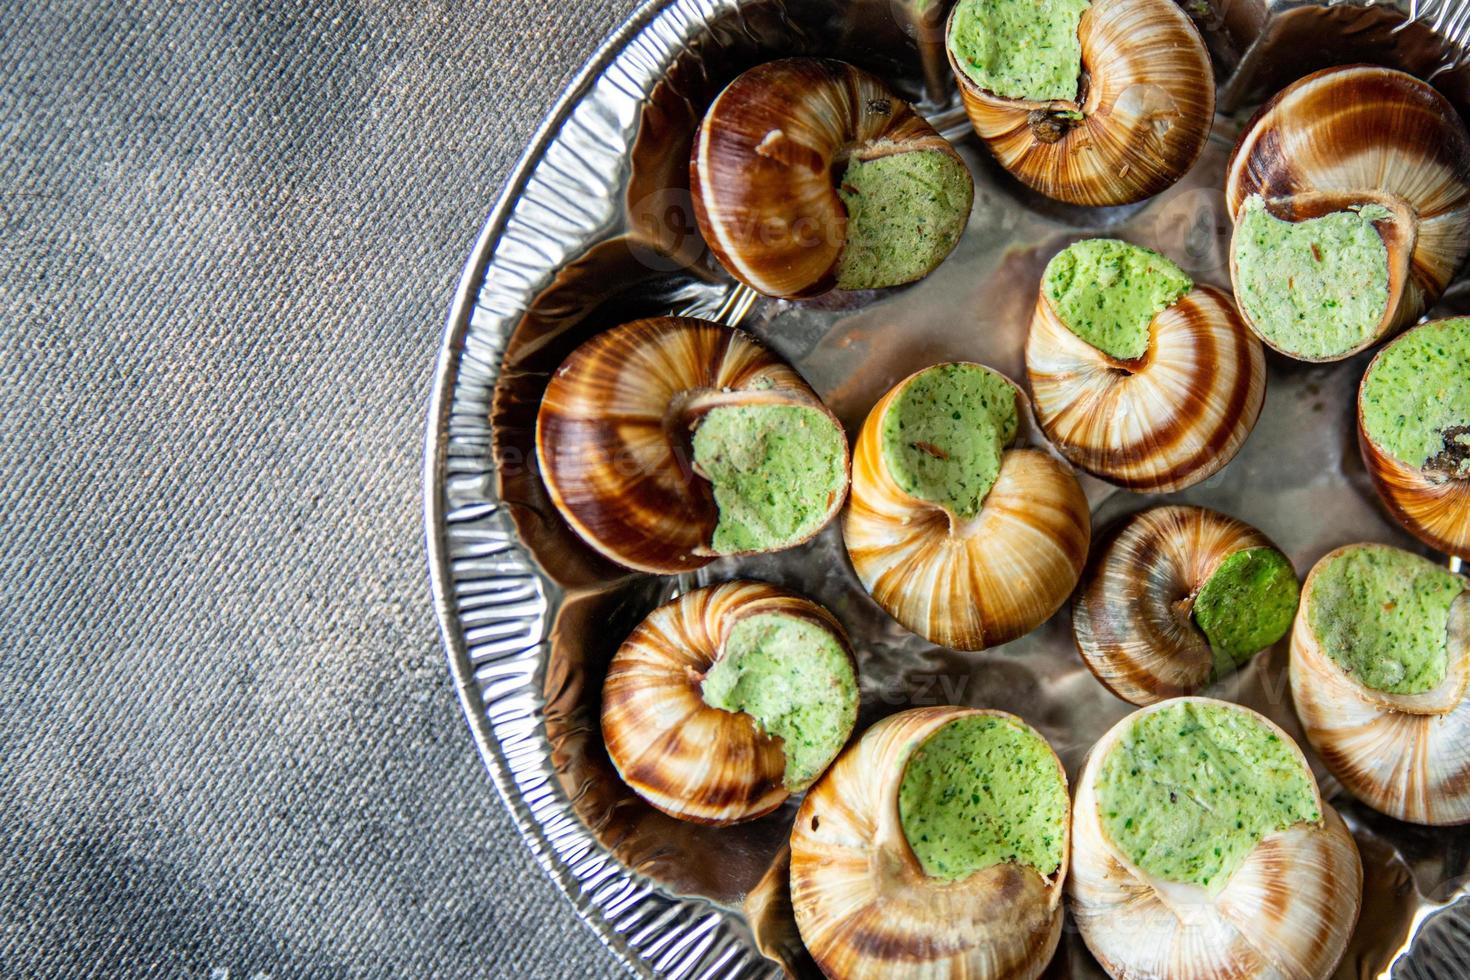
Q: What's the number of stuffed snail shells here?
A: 12